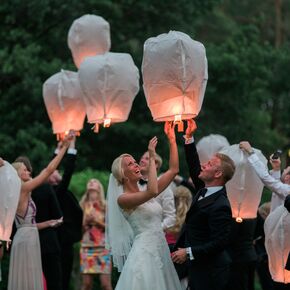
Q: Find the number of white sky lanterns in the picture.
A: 8